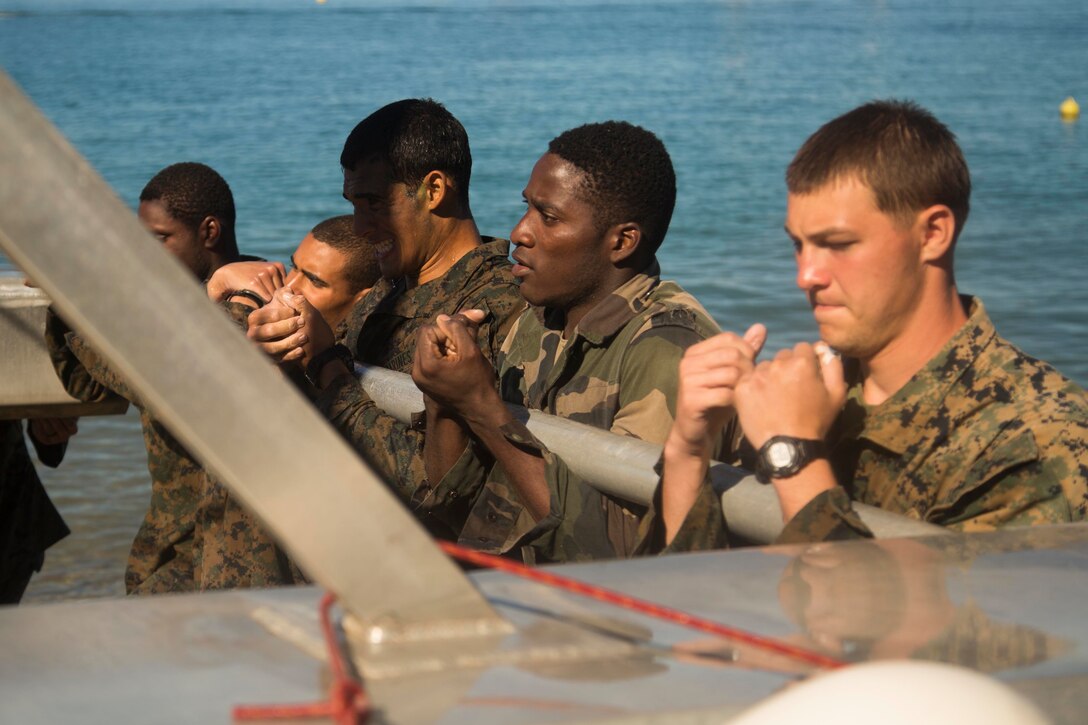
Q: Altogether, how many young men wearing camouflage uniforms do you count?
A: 5